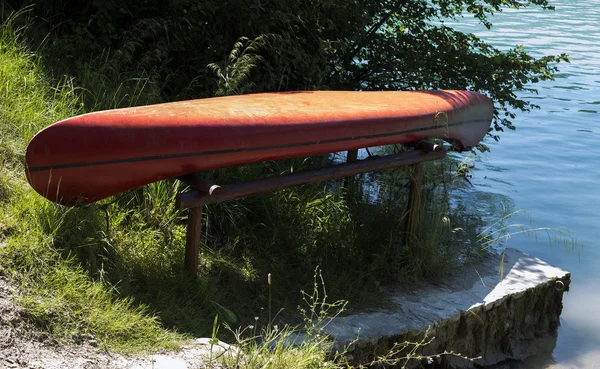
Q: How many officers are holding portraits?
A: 0